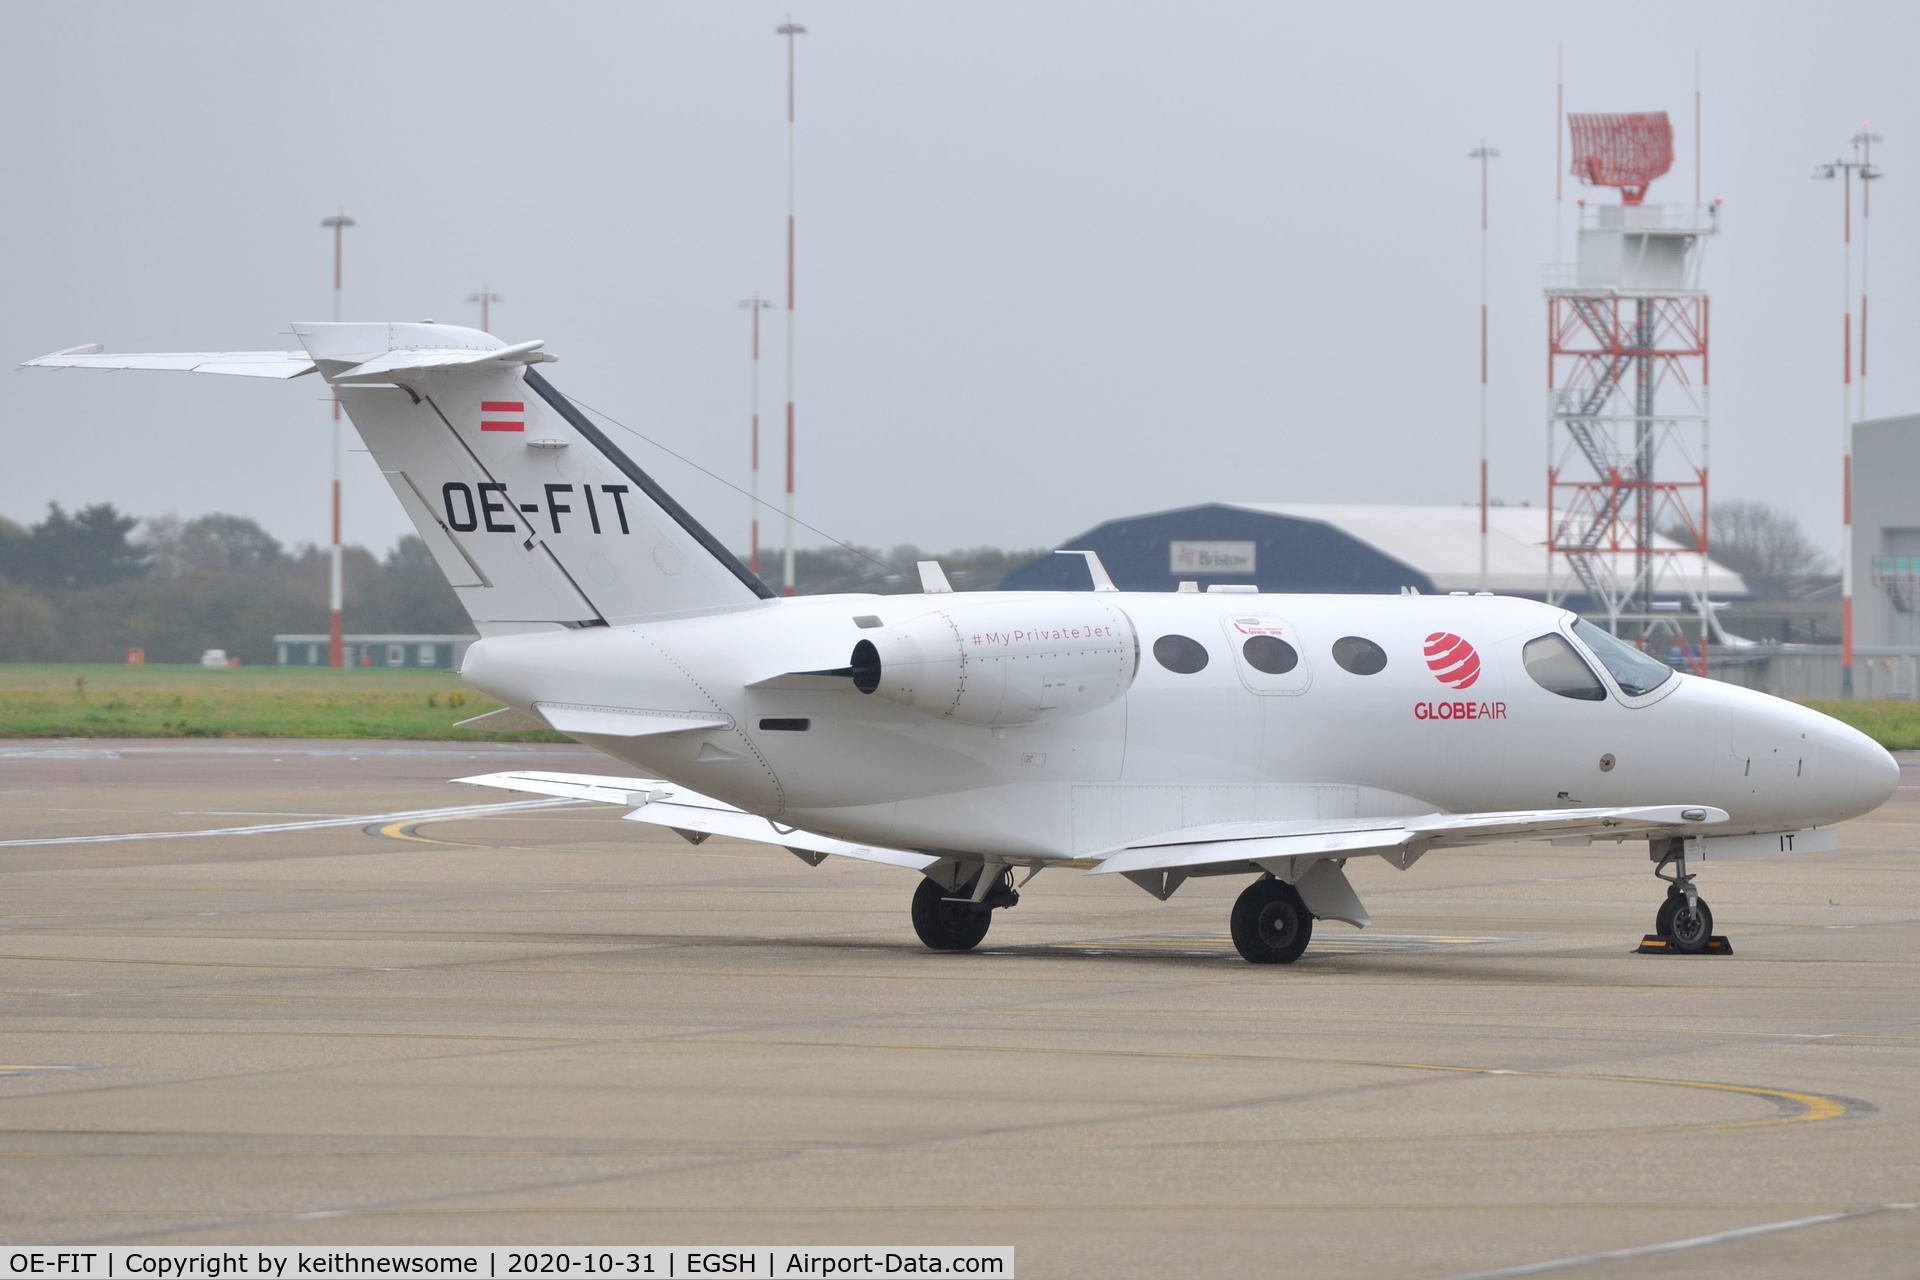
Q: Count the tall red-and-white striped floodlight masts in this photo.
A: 7